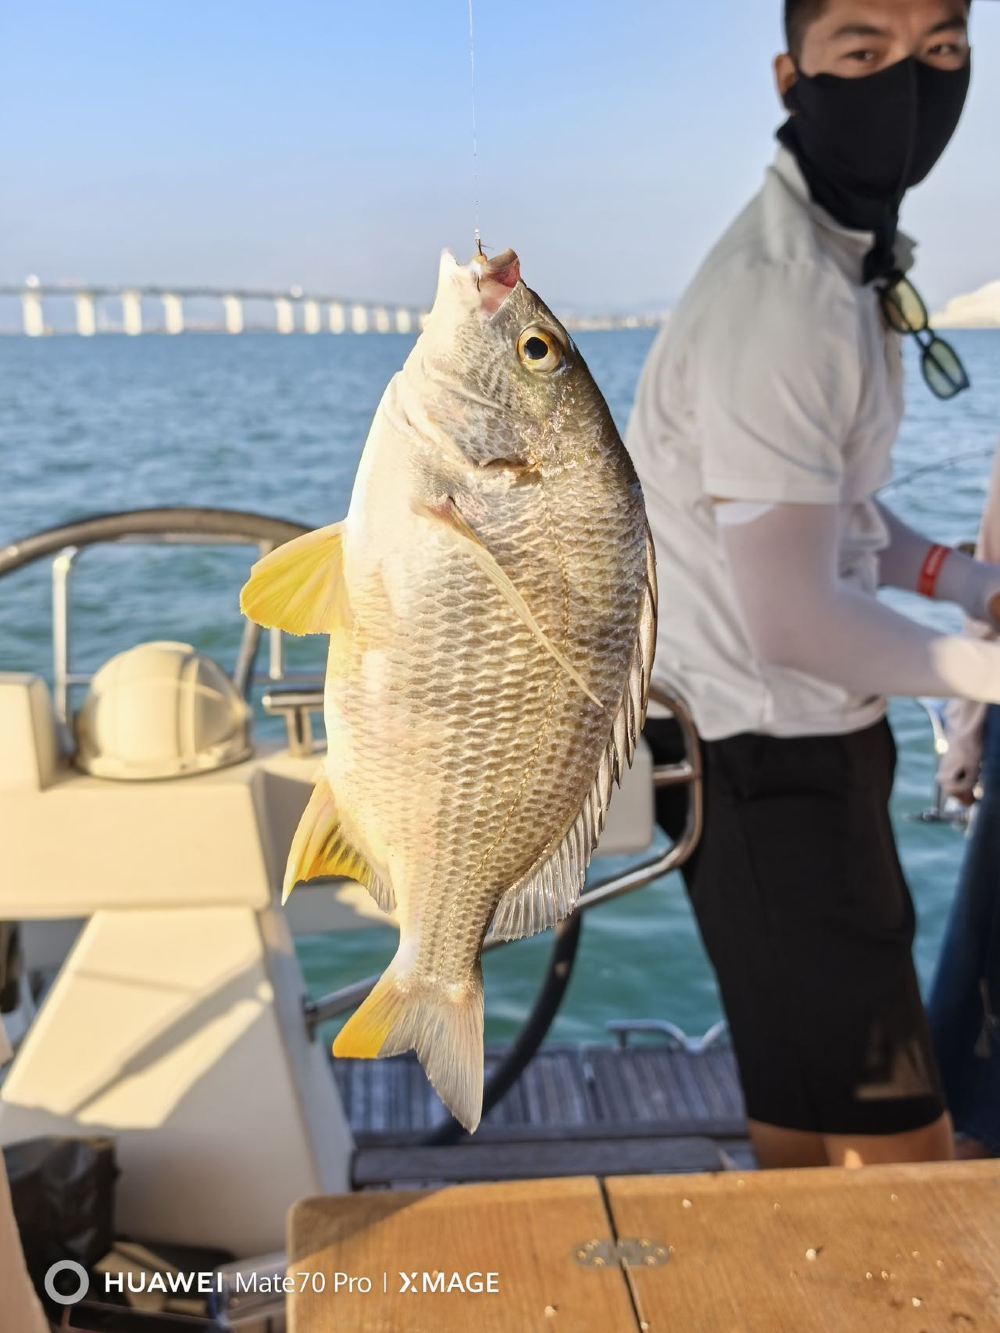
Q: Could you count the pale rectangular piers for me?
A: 11